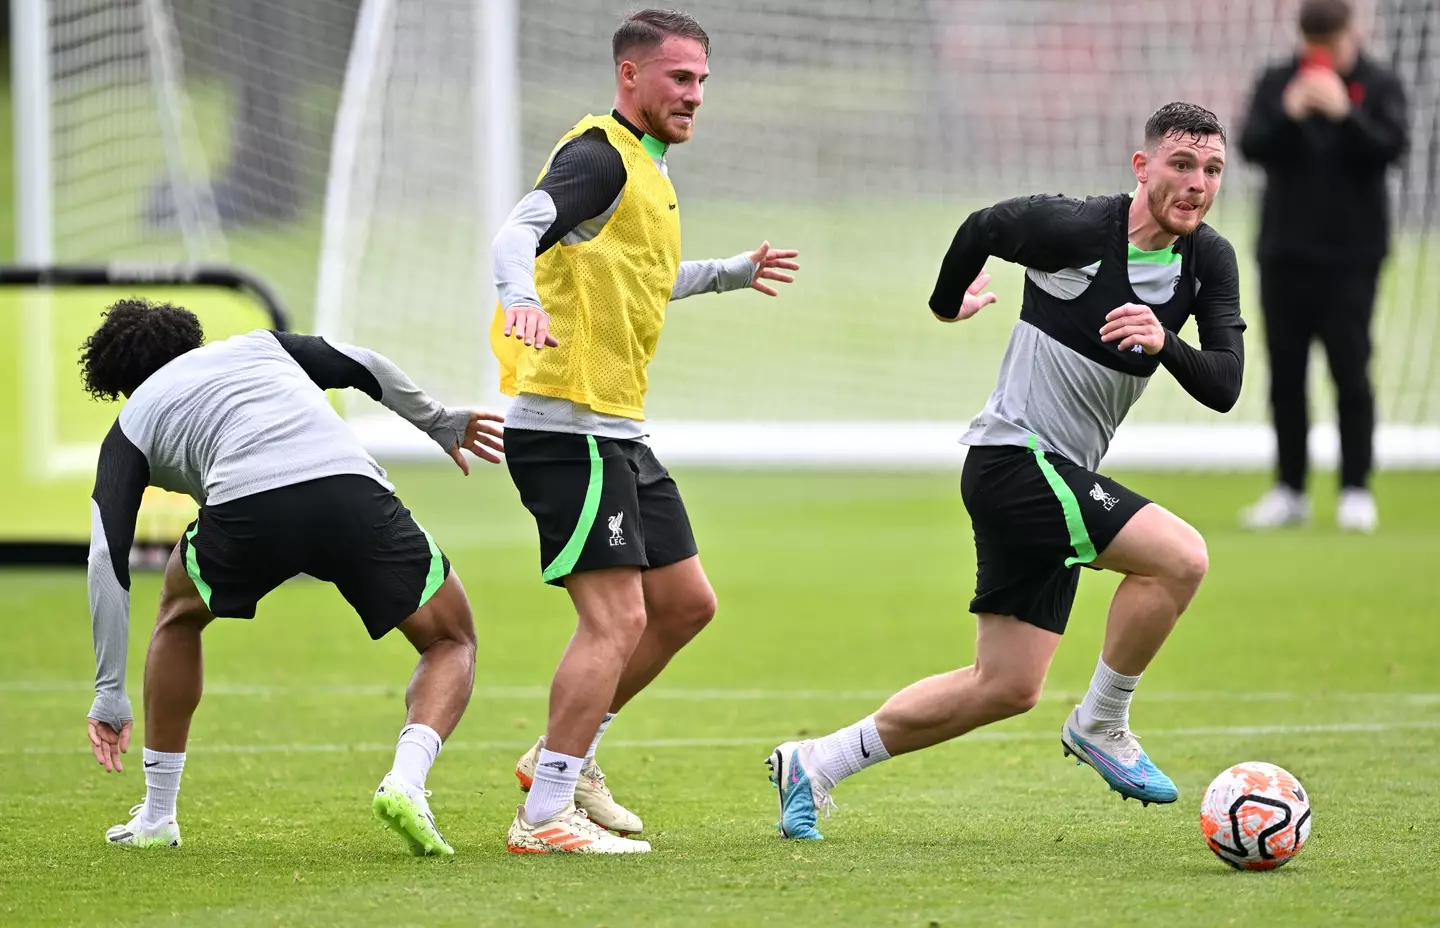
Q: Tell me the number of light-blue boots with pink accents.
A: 2